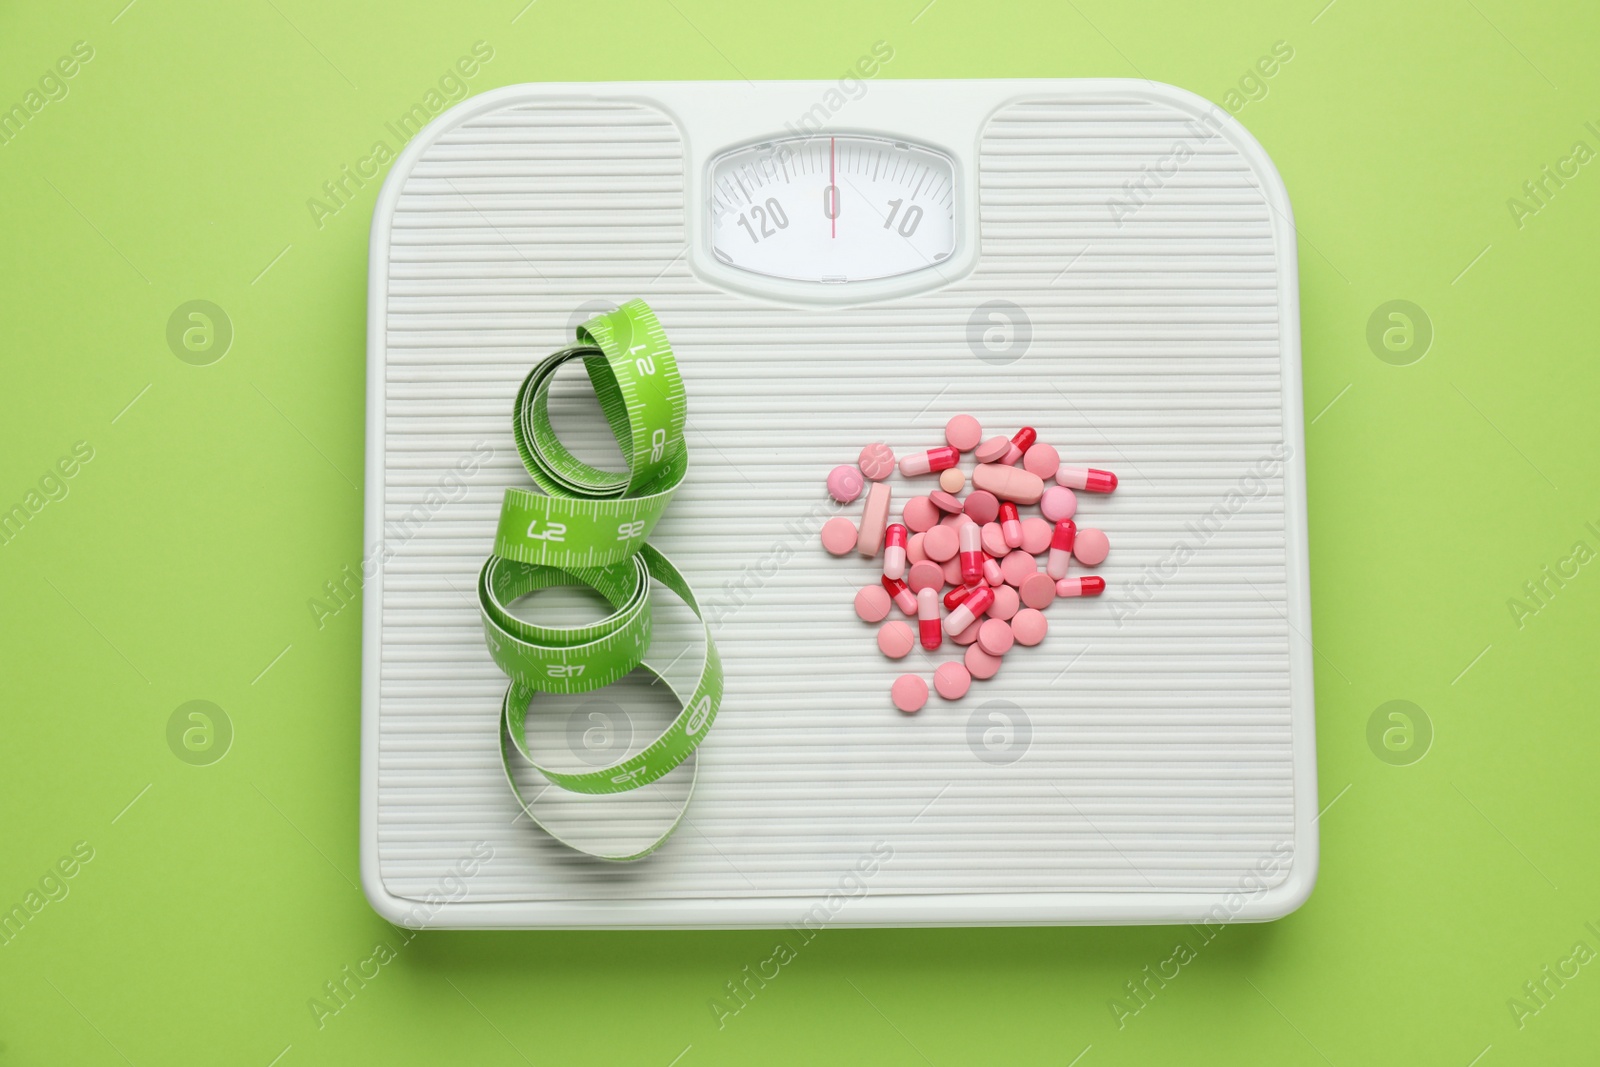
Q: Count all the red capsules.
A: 13